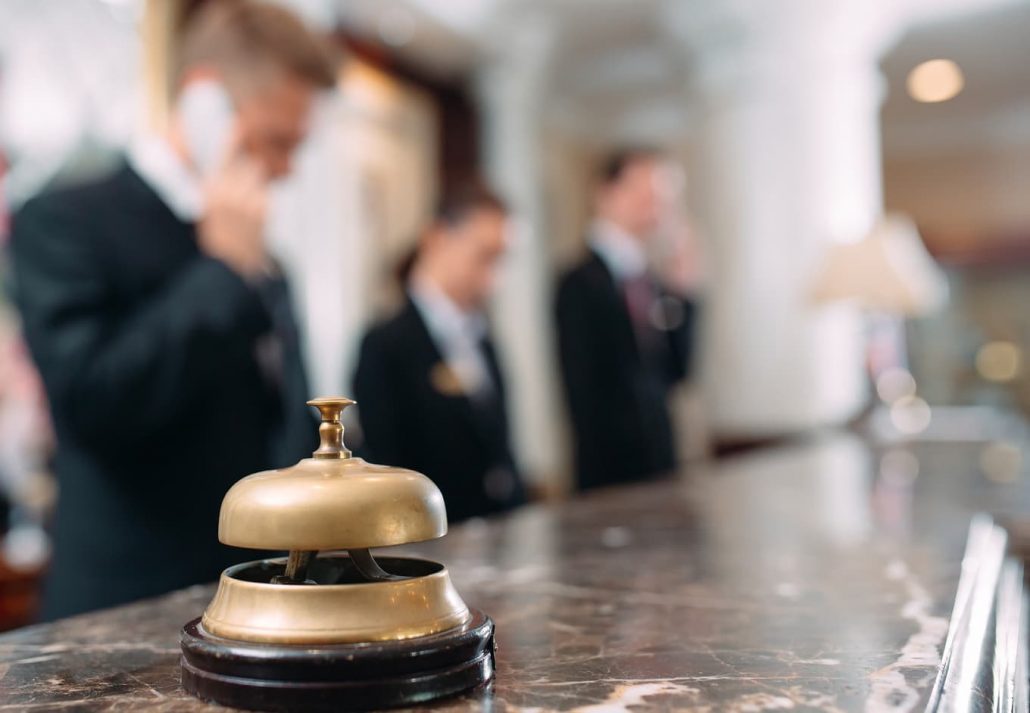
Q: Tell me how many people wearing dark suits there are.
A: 3